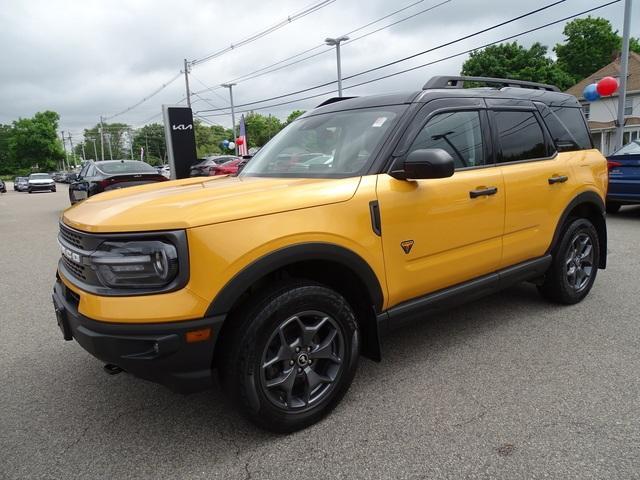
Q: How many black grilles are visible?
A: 1